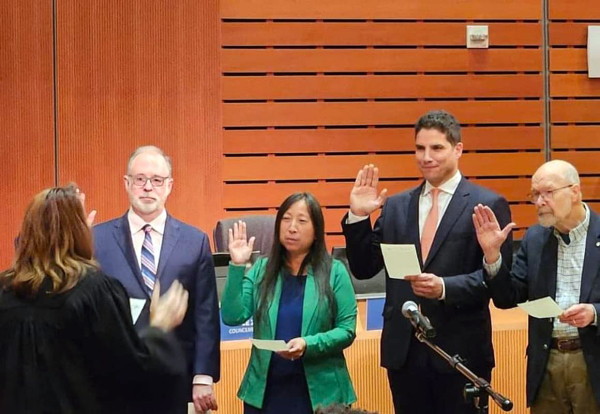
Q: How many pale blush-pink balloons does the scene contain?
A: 0